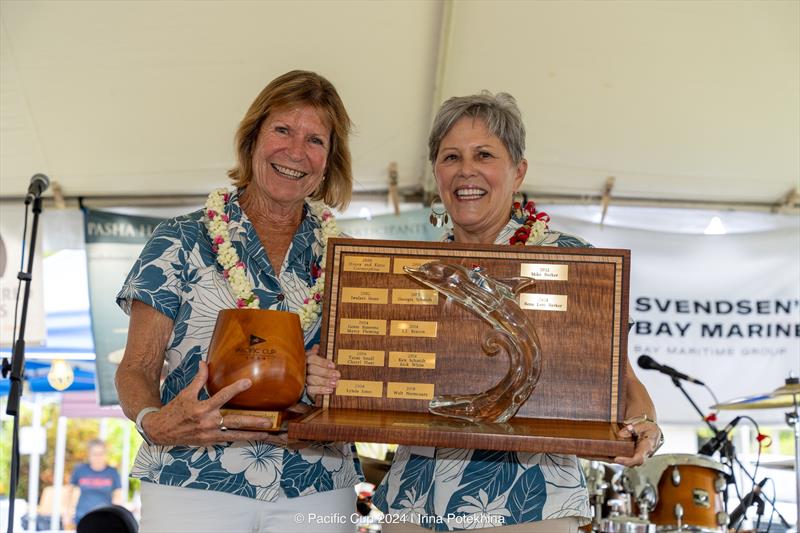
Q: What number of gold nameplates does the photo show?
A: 12